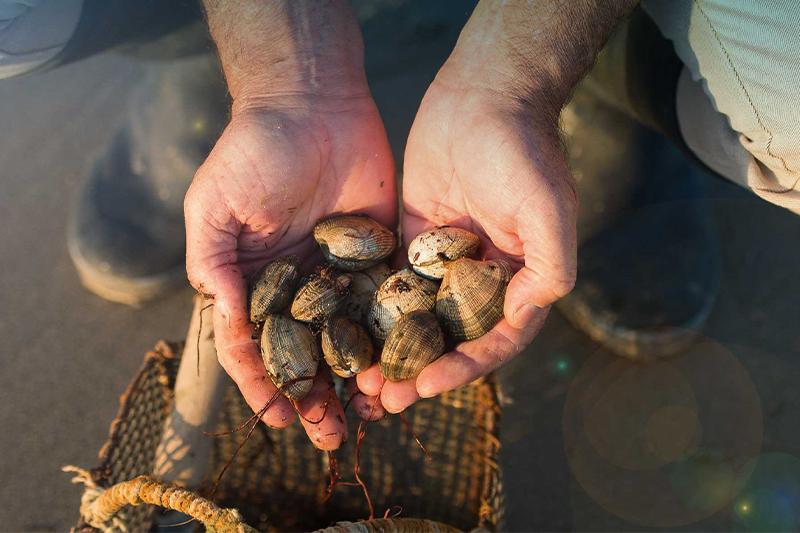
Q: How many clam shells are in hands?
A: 10